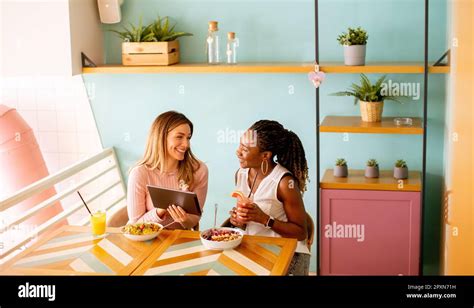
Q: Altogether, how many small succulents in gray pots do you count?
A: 3